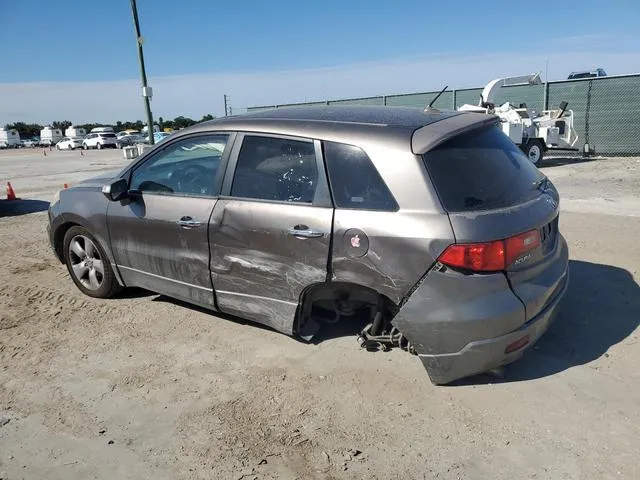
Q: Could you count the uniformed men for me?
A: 0